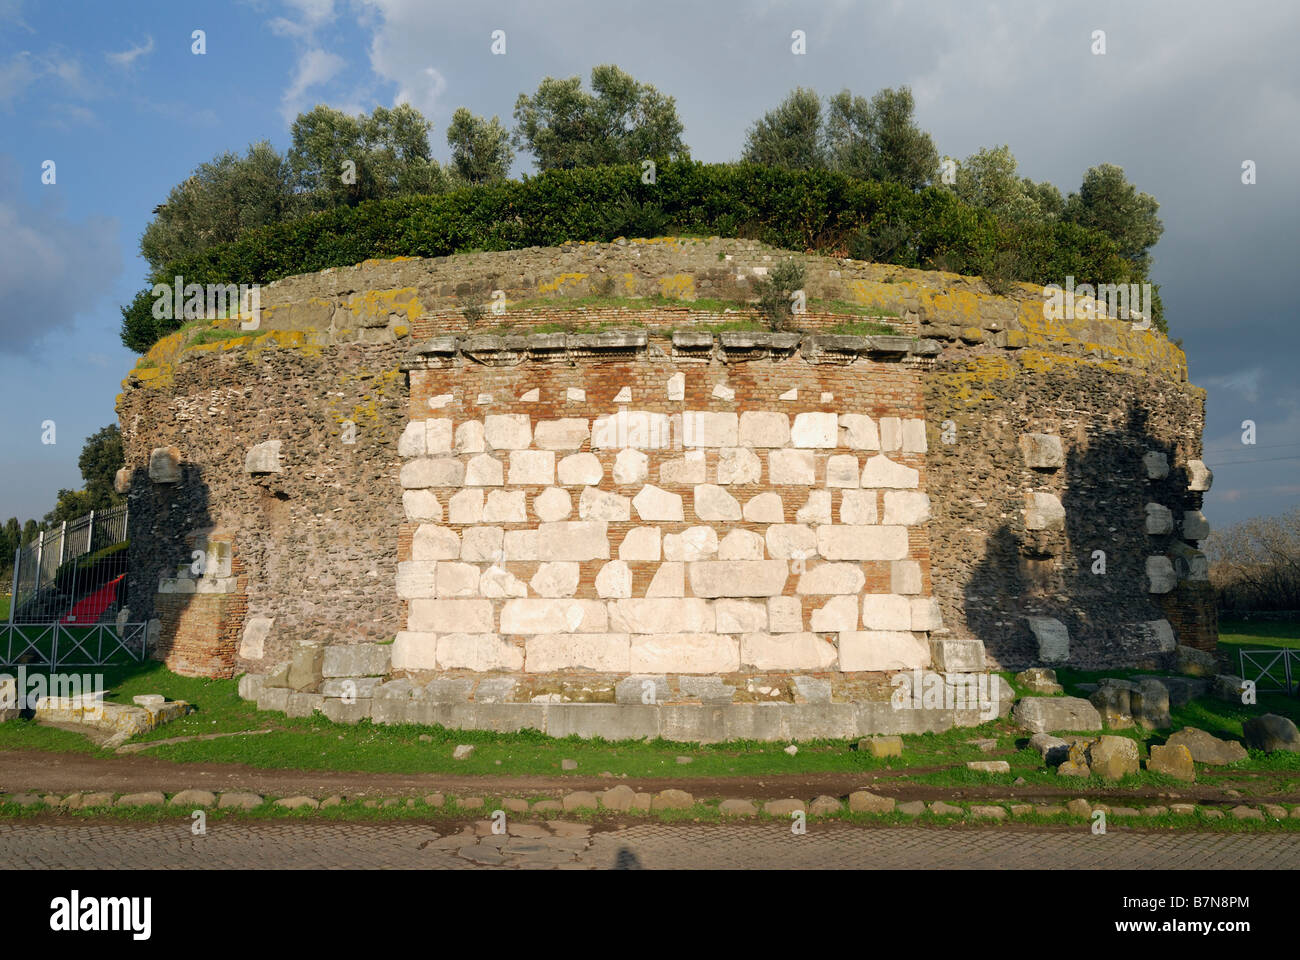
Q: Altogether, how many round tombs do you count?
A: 1